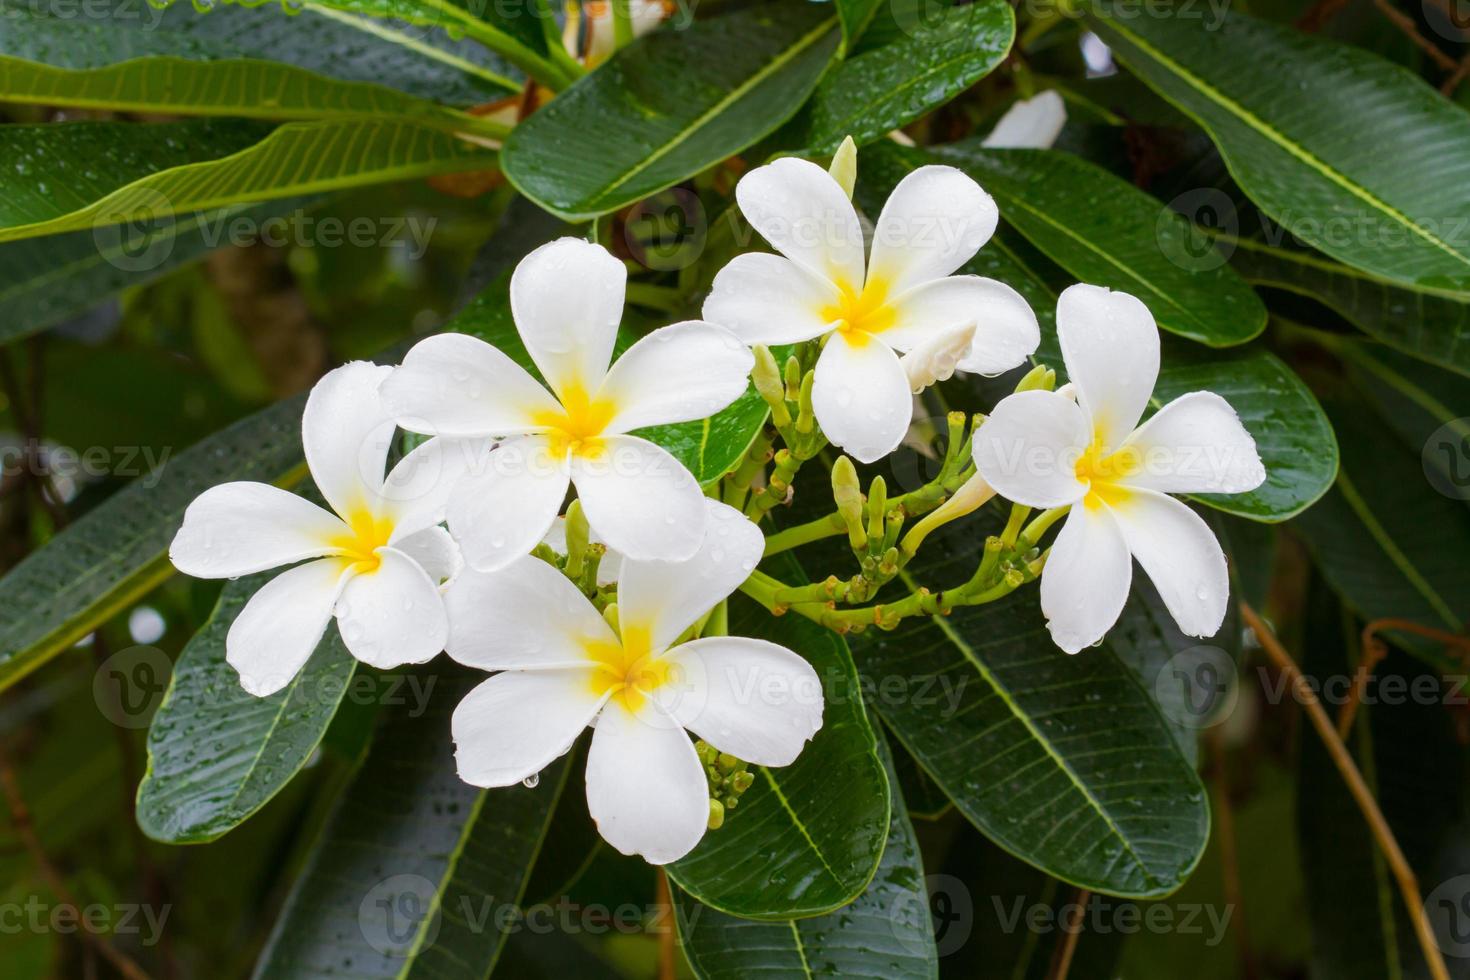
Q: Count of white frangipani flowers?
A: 5